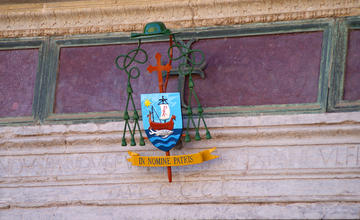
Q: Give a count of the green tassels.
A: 12